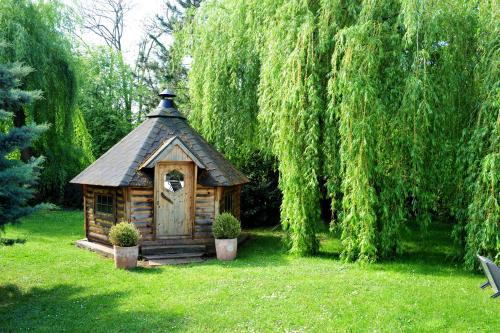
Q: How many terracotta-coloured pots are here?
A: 2